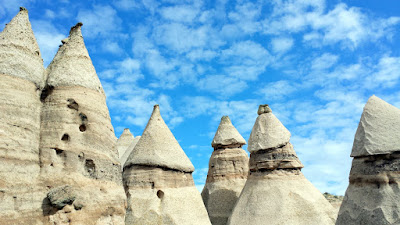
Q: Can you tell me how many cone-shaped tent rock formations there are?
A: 7